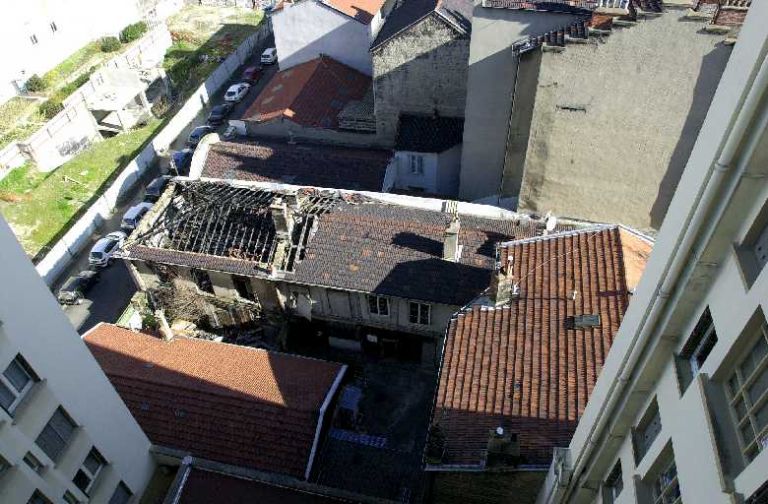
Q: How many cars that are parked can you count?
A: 10